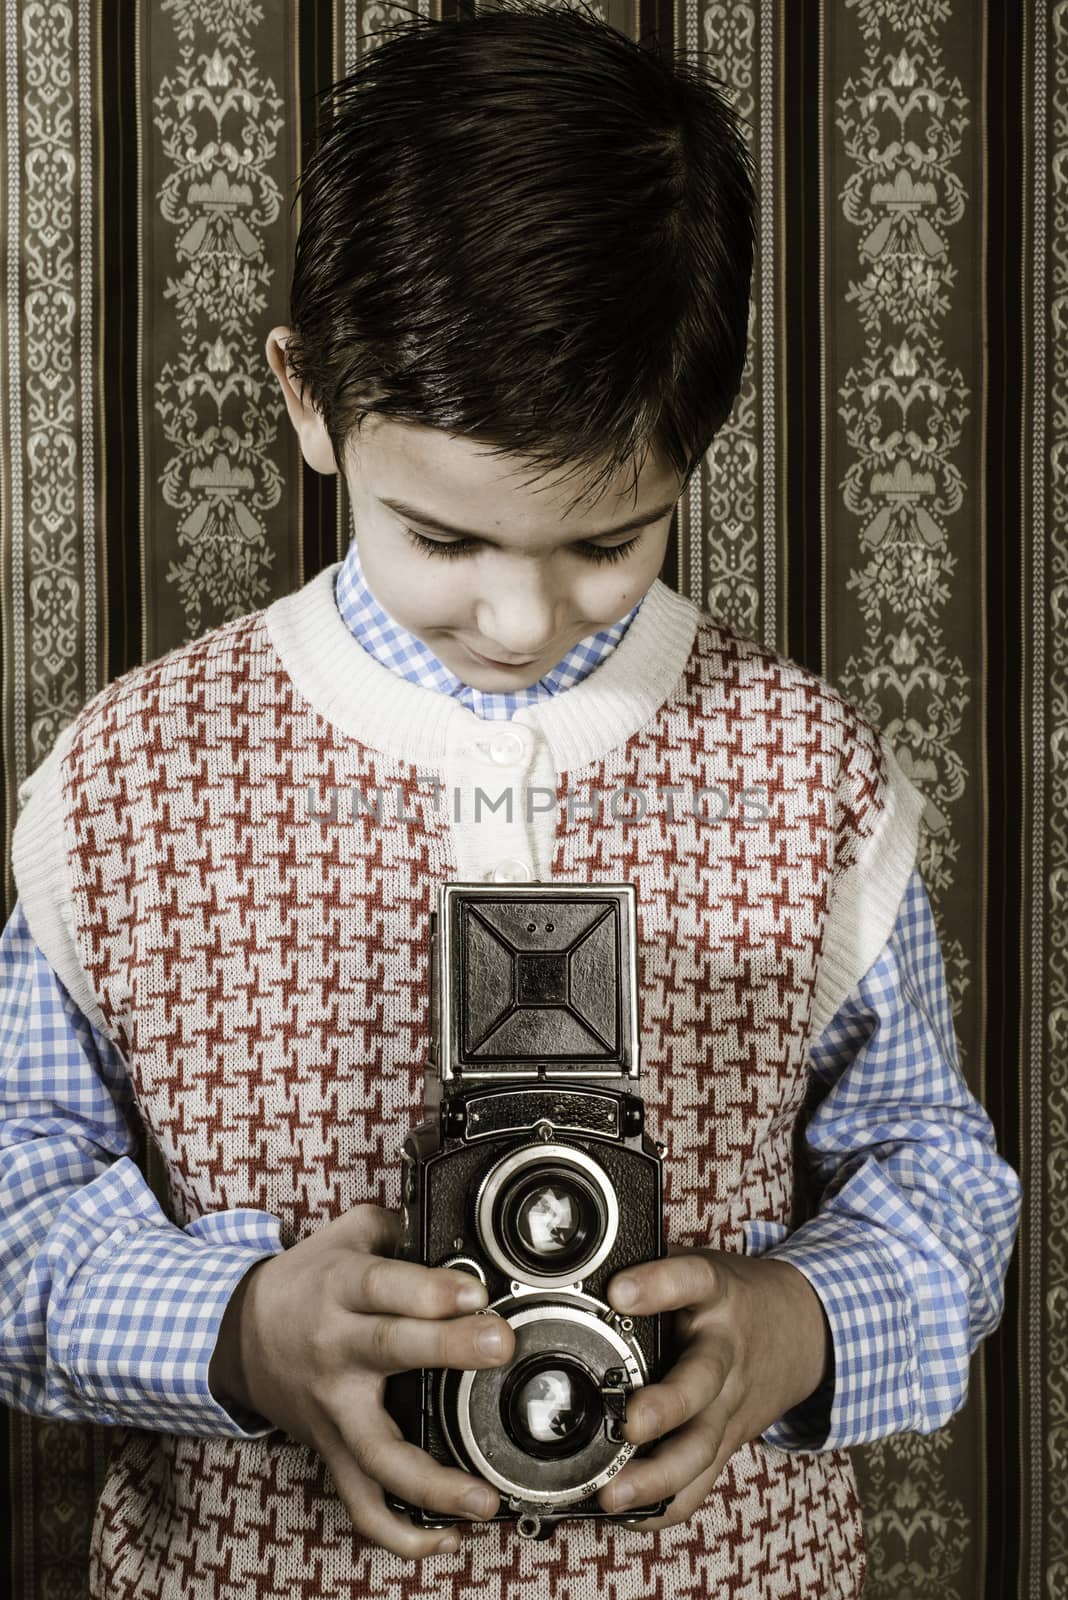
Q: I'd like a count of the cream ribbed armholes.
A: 2